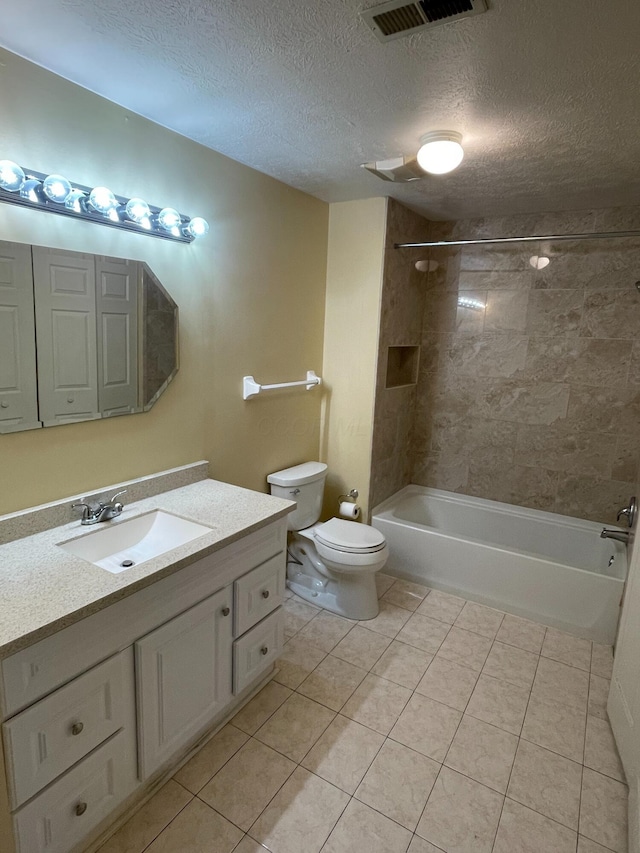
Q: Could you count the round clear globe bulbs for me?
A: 6